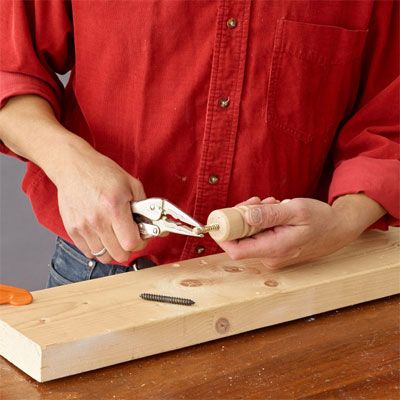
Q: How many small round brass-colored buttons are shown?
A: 4